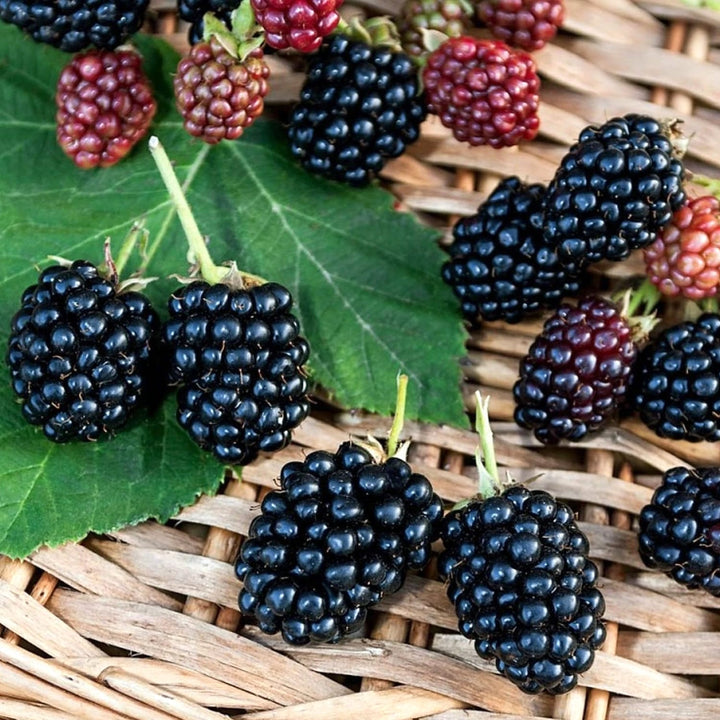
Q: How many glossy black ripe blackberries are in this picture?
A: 11